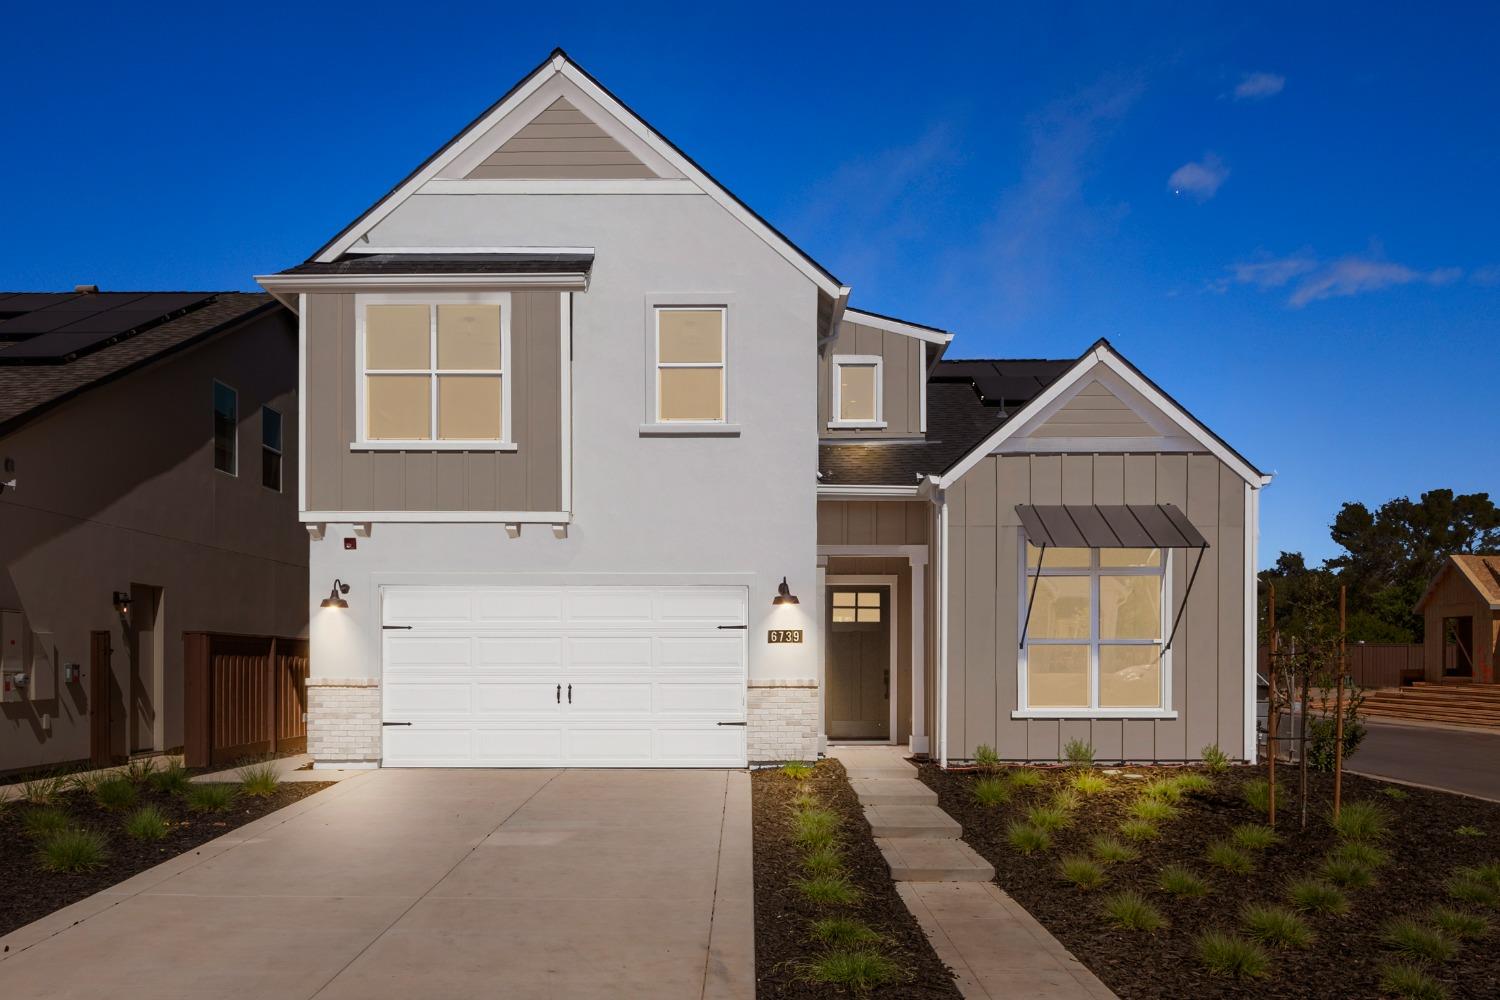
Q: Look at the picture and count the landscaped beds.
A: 3